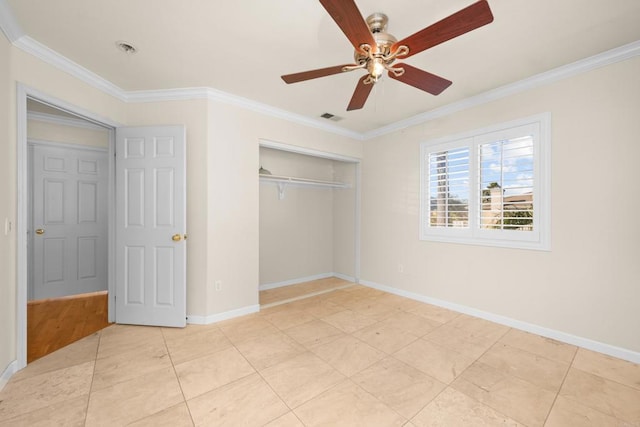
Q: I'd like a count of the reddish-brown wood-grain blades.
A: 5